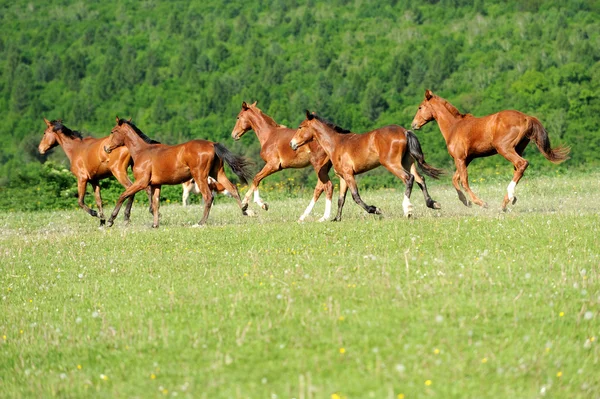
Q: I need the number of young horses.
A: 5